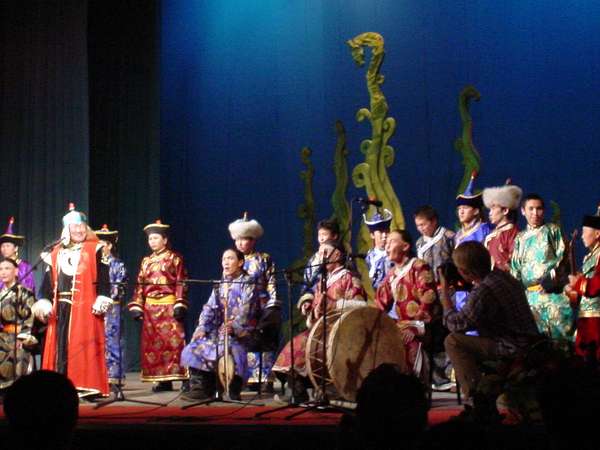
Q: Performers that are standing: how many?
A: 12